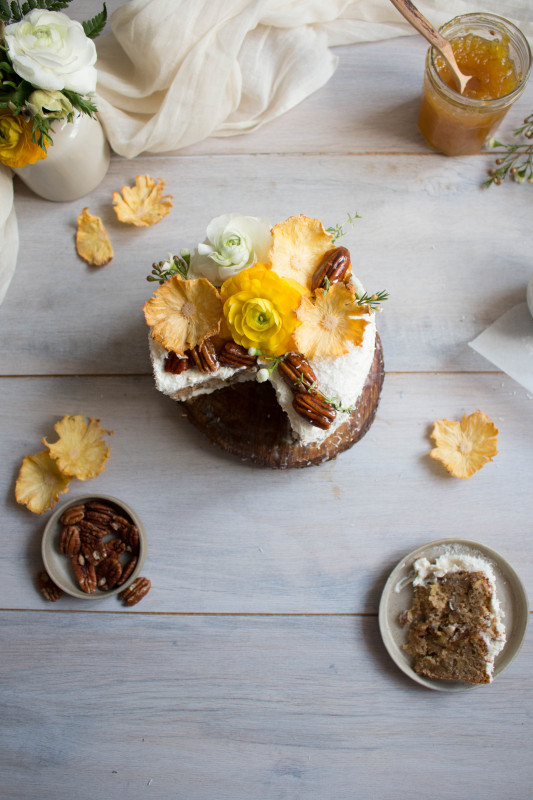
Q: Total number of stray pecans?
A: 2